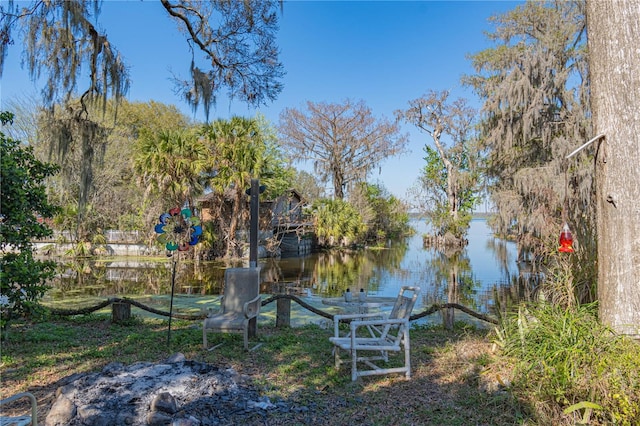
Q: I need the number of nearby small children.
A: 0